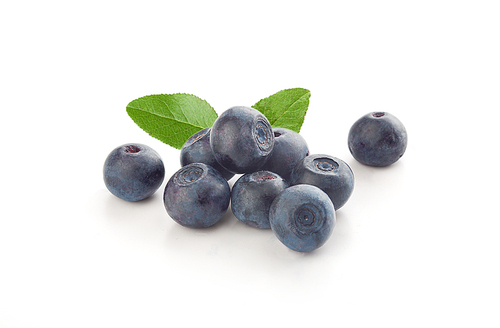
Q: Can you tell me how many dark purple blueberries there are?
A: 9